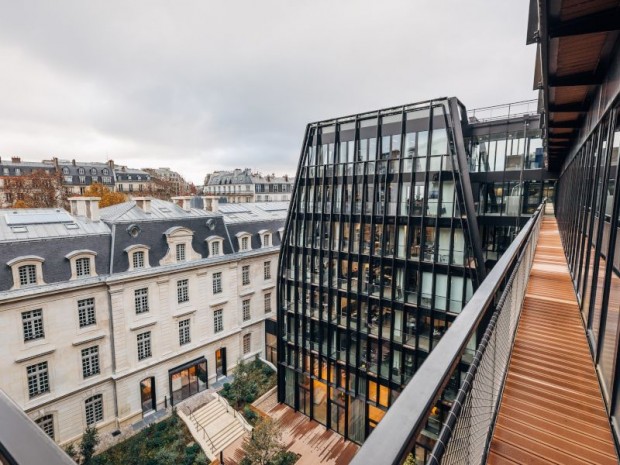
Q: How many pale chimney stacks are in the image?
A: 4